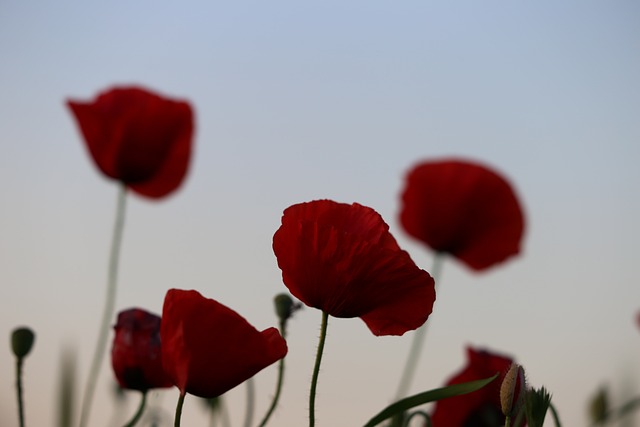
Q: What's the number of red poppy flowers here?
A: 6